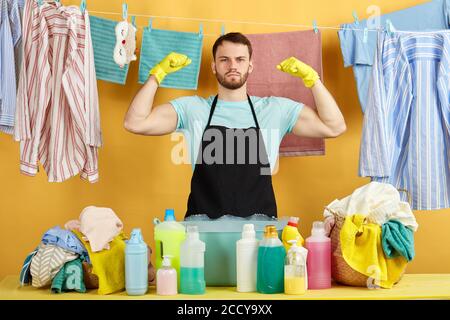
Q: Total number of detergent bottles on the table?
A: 9